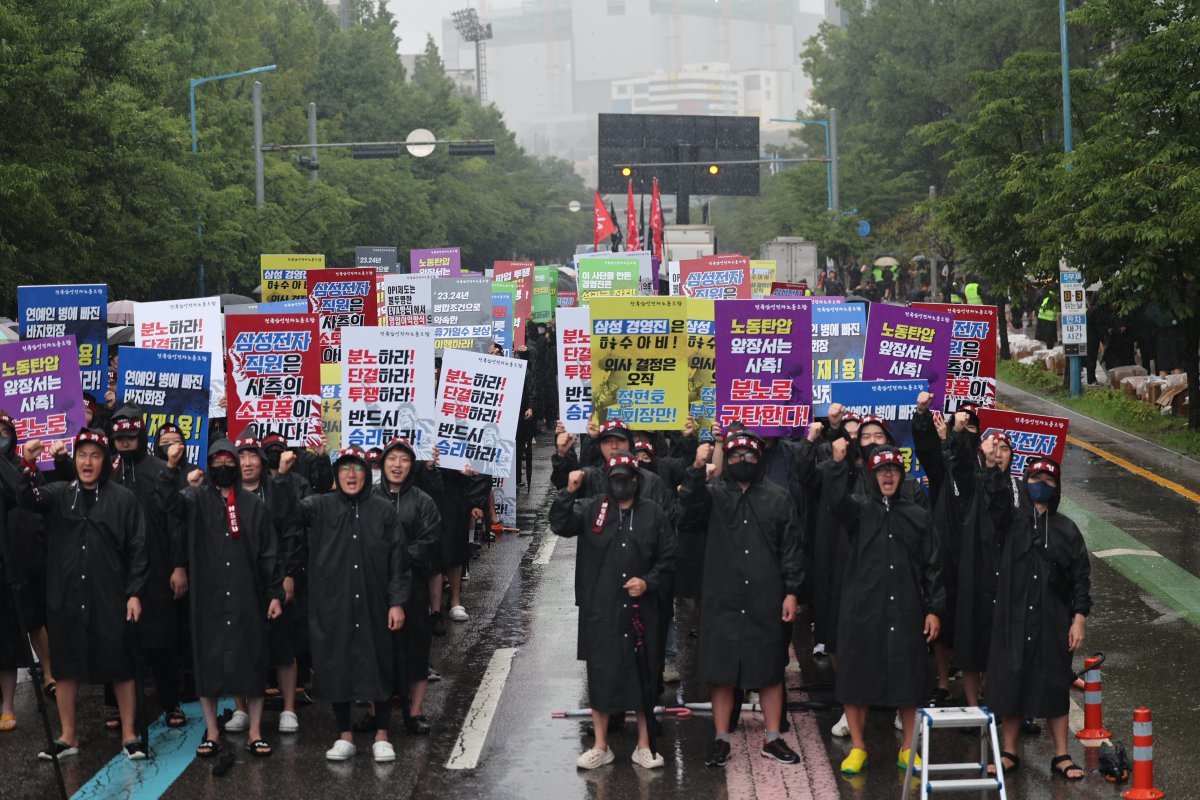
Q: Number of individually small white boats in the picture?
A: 0